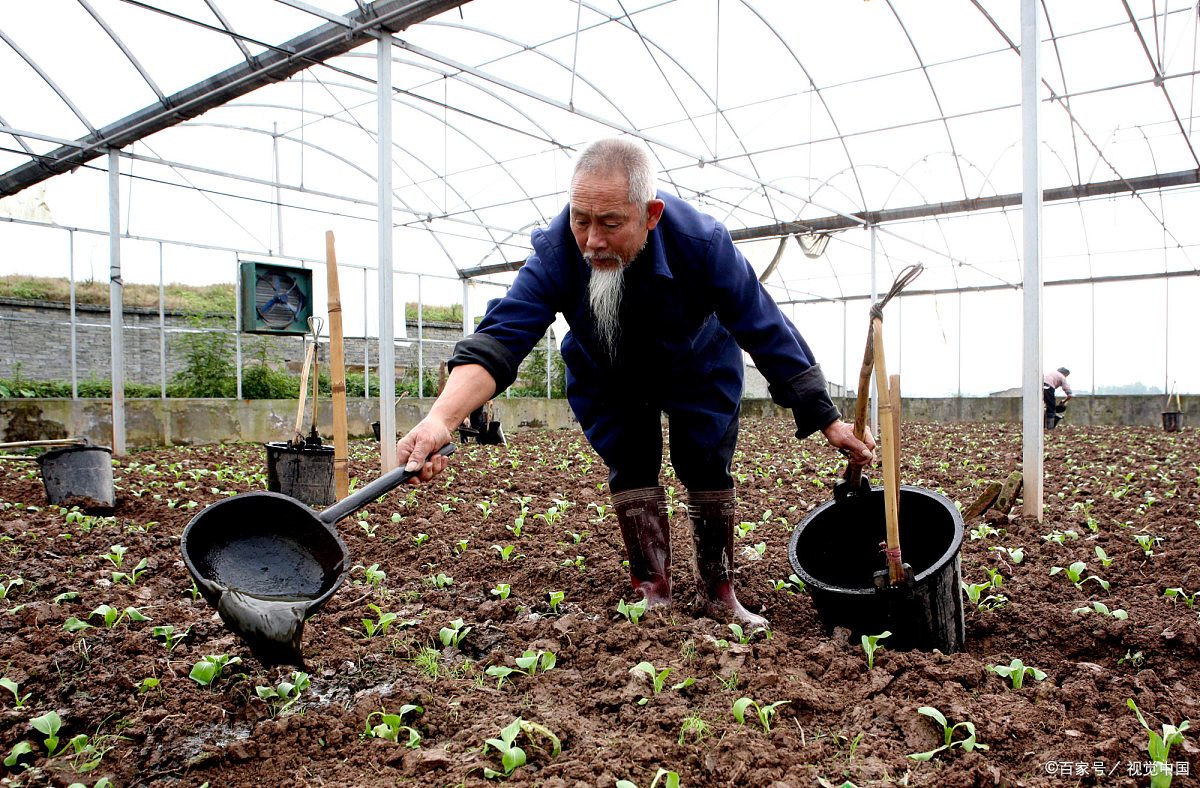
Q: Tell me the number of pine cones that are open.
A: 0